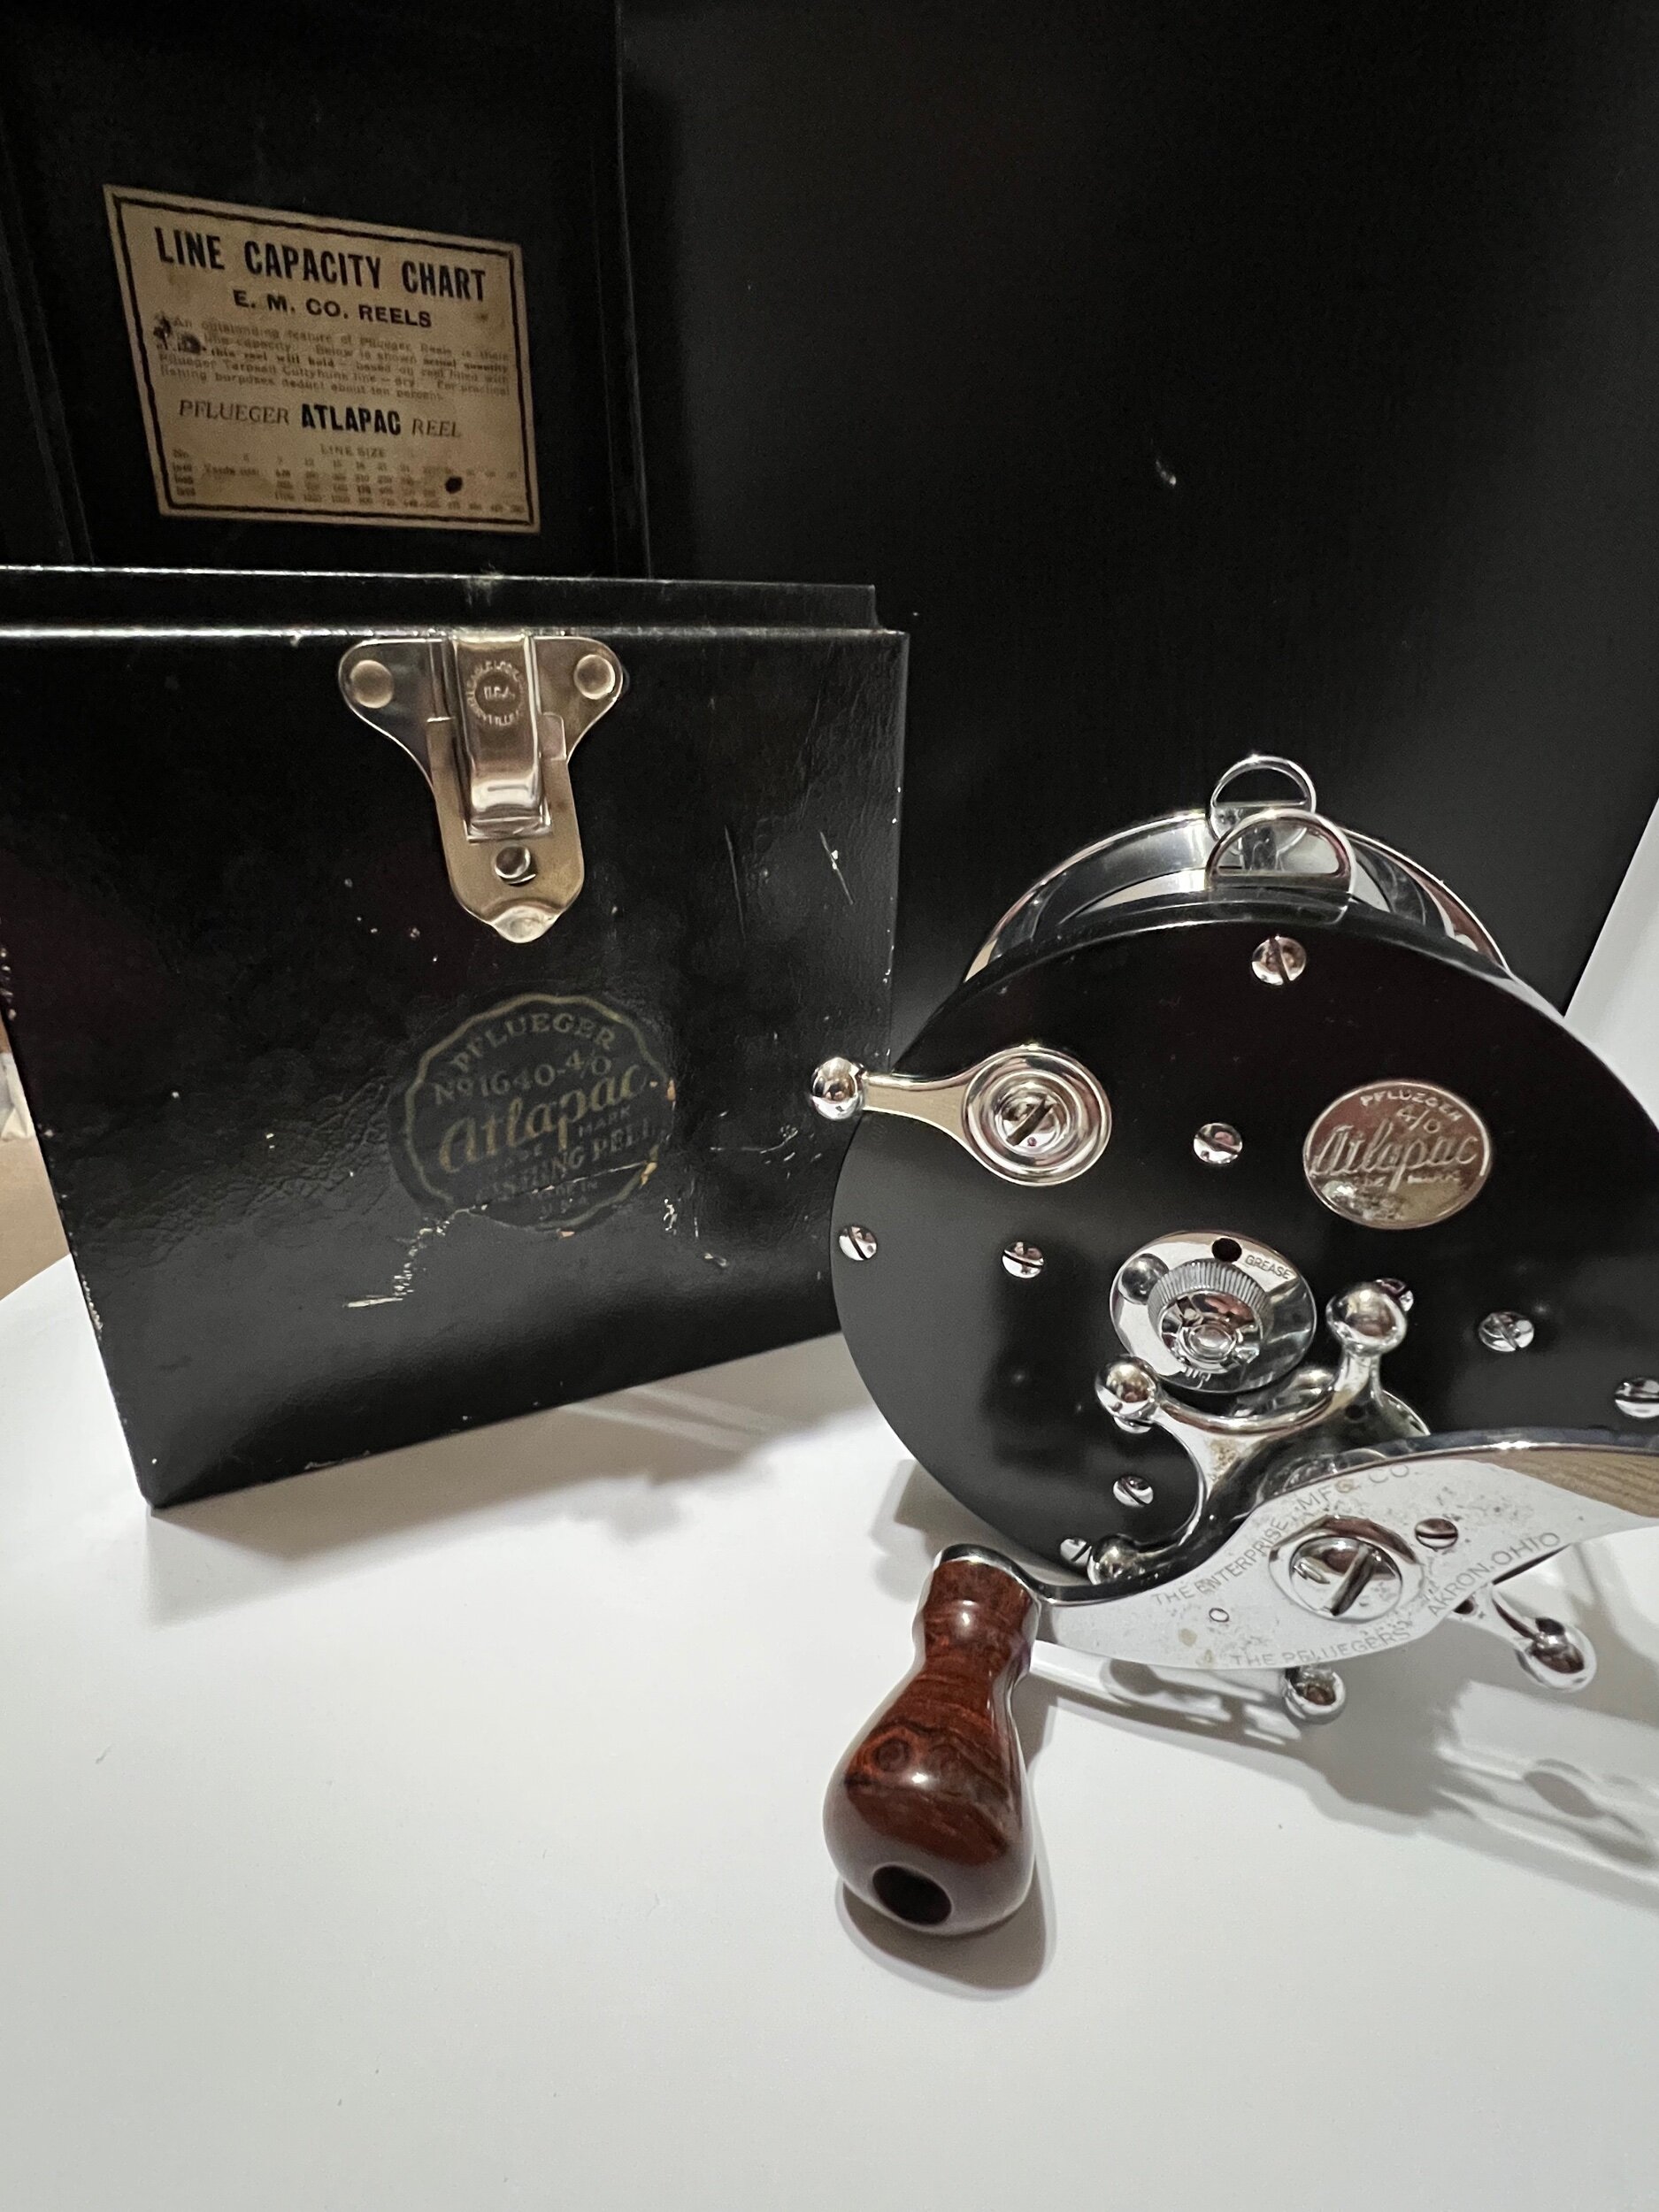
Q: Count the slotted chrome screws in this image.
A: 13